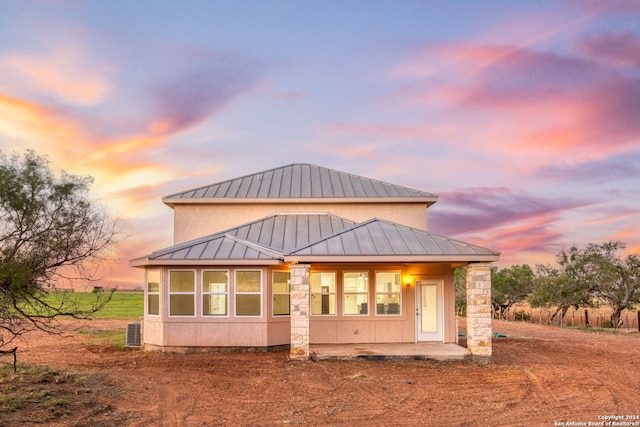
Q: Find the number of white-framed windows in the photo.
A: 8